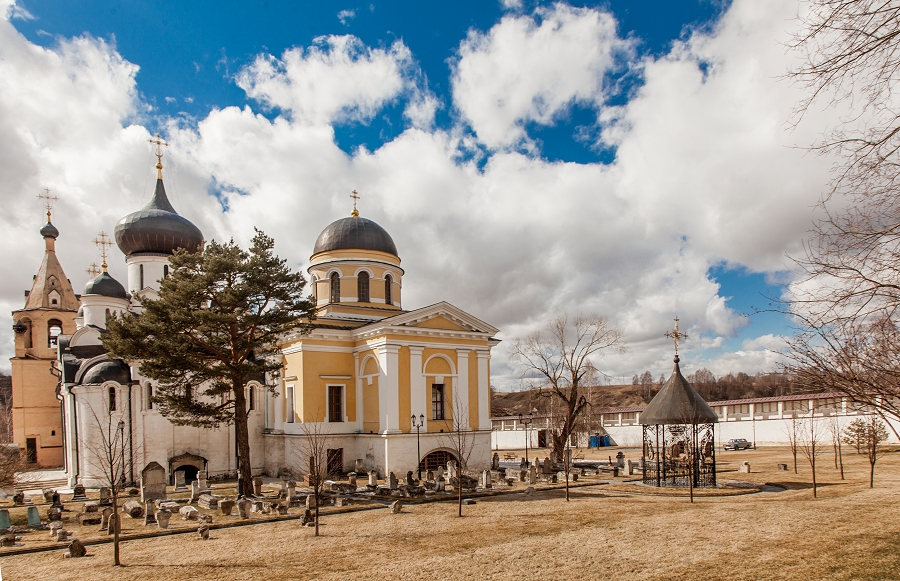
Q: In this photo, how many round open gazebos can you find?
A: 1